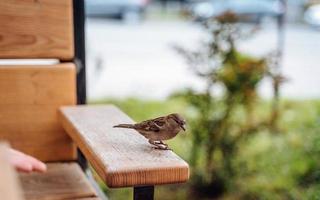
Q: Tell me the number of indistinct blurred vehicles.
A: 3